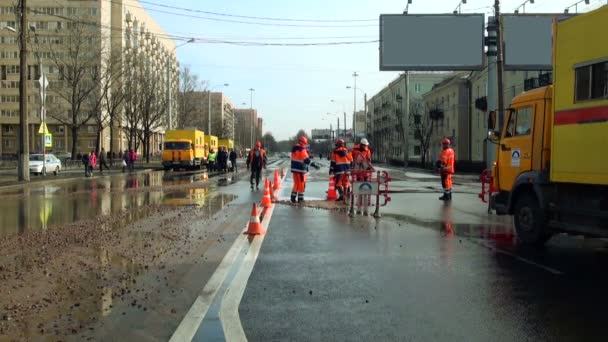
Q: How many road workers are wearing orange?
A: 5